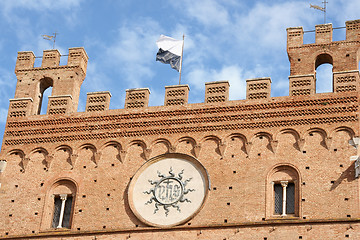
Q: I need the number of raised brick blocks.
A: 15